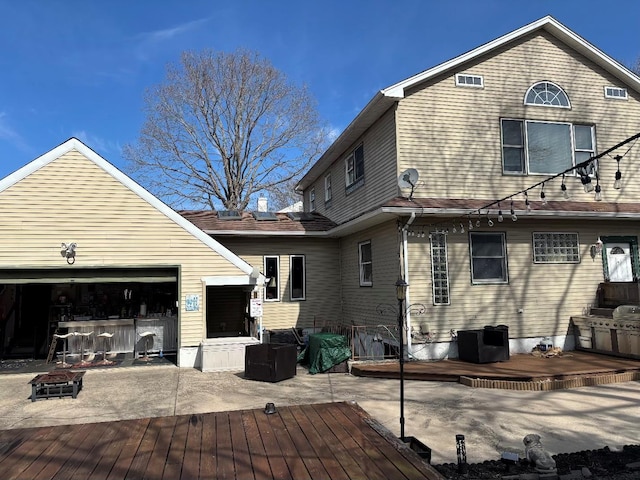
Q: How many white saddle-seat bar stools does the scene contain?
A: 4